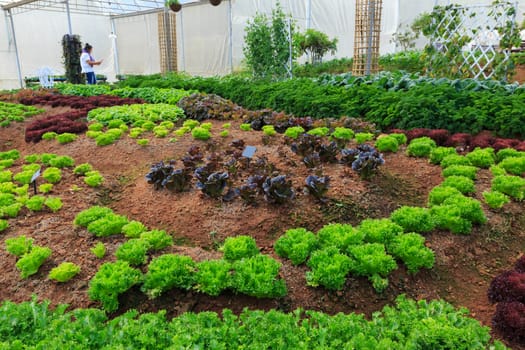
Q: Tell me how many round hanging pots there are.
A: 2